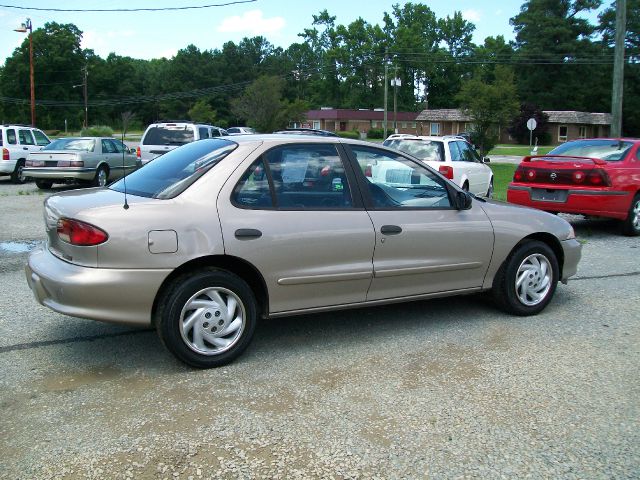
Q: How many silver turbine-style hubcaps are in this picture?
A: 2